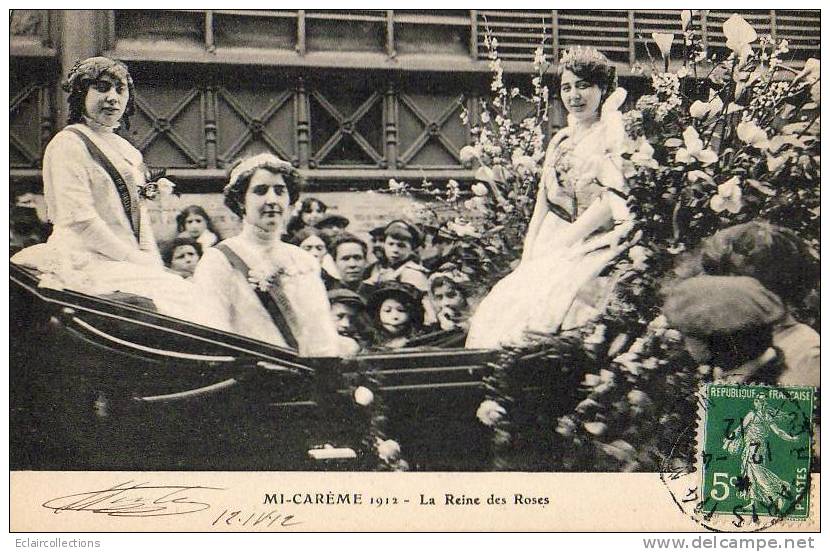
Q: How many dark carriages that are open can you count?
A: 1